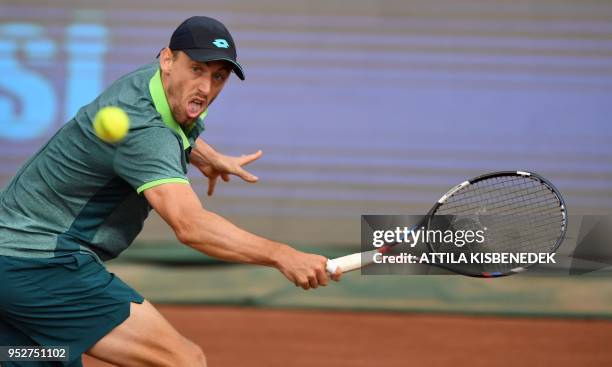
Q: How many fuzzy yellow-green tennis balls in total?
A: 1